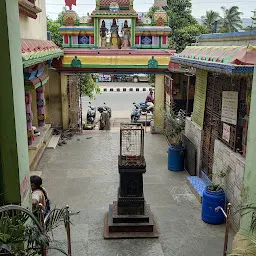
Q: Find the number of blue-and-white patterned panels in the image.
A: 2